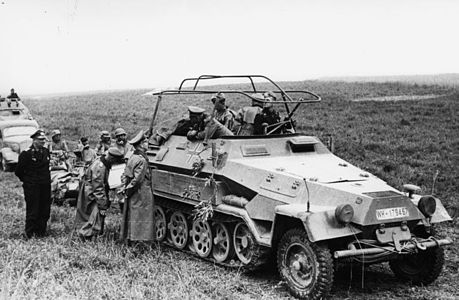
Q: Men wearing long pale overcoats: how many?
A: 2